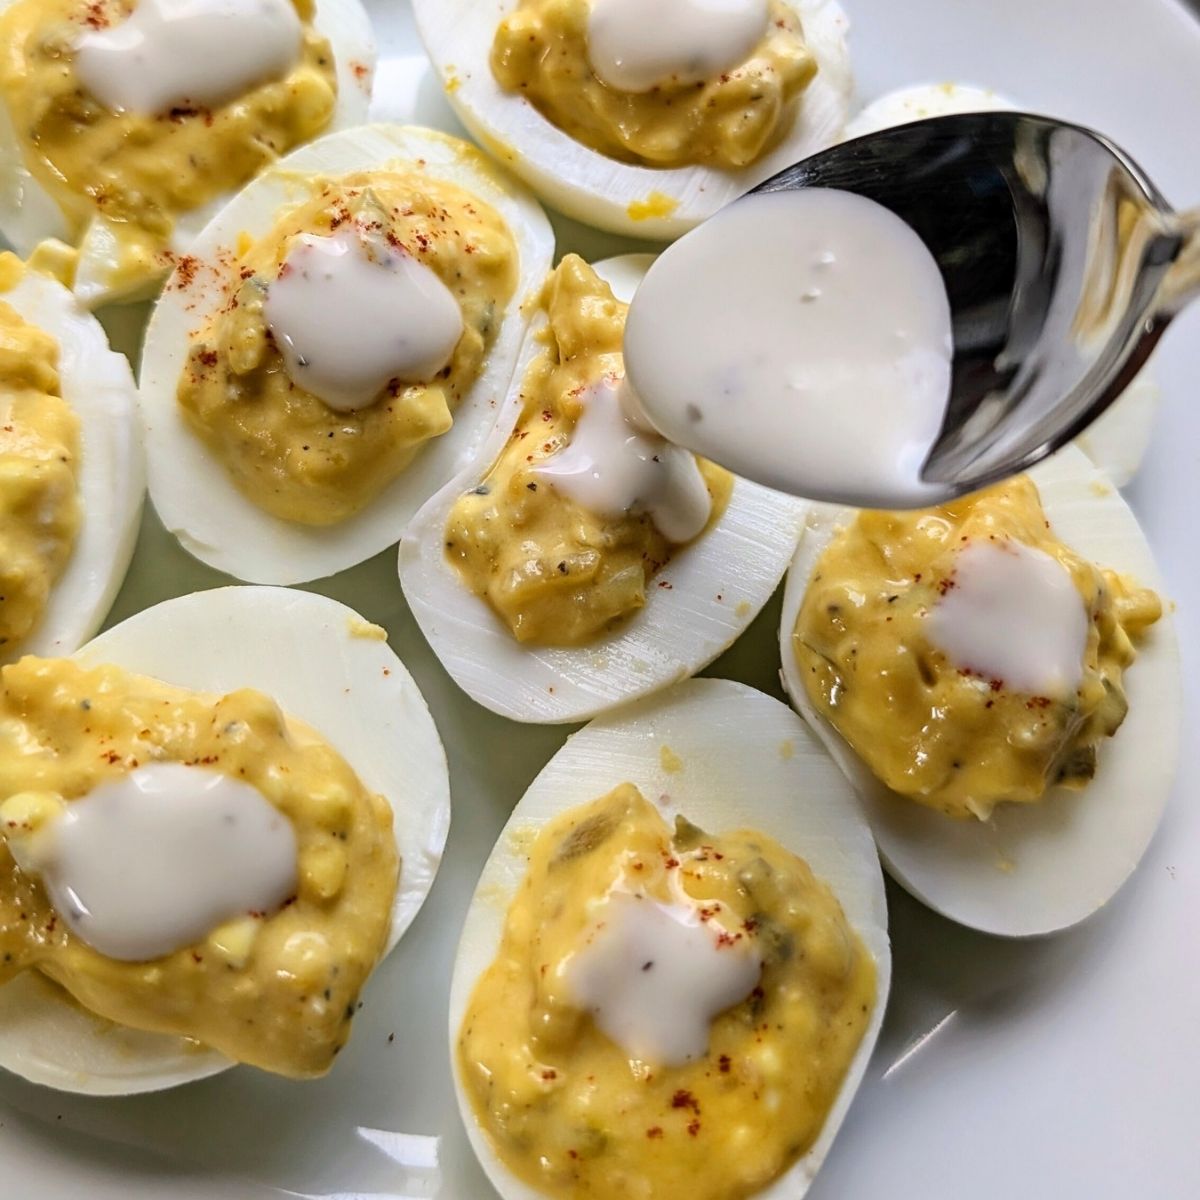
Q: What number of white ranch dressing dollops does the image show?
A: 7